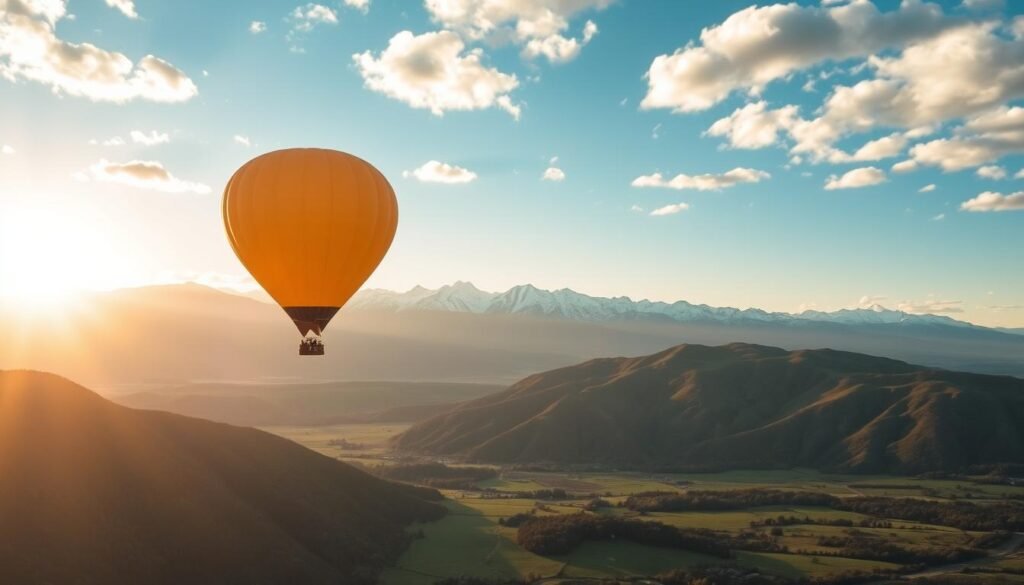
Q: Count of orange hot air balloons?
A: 1